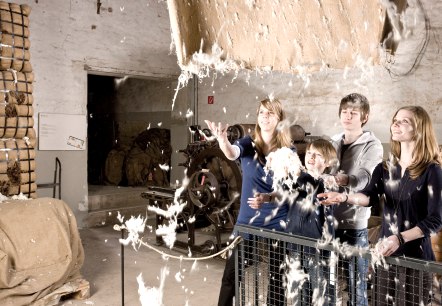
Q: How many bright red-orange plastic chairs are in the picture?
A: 0